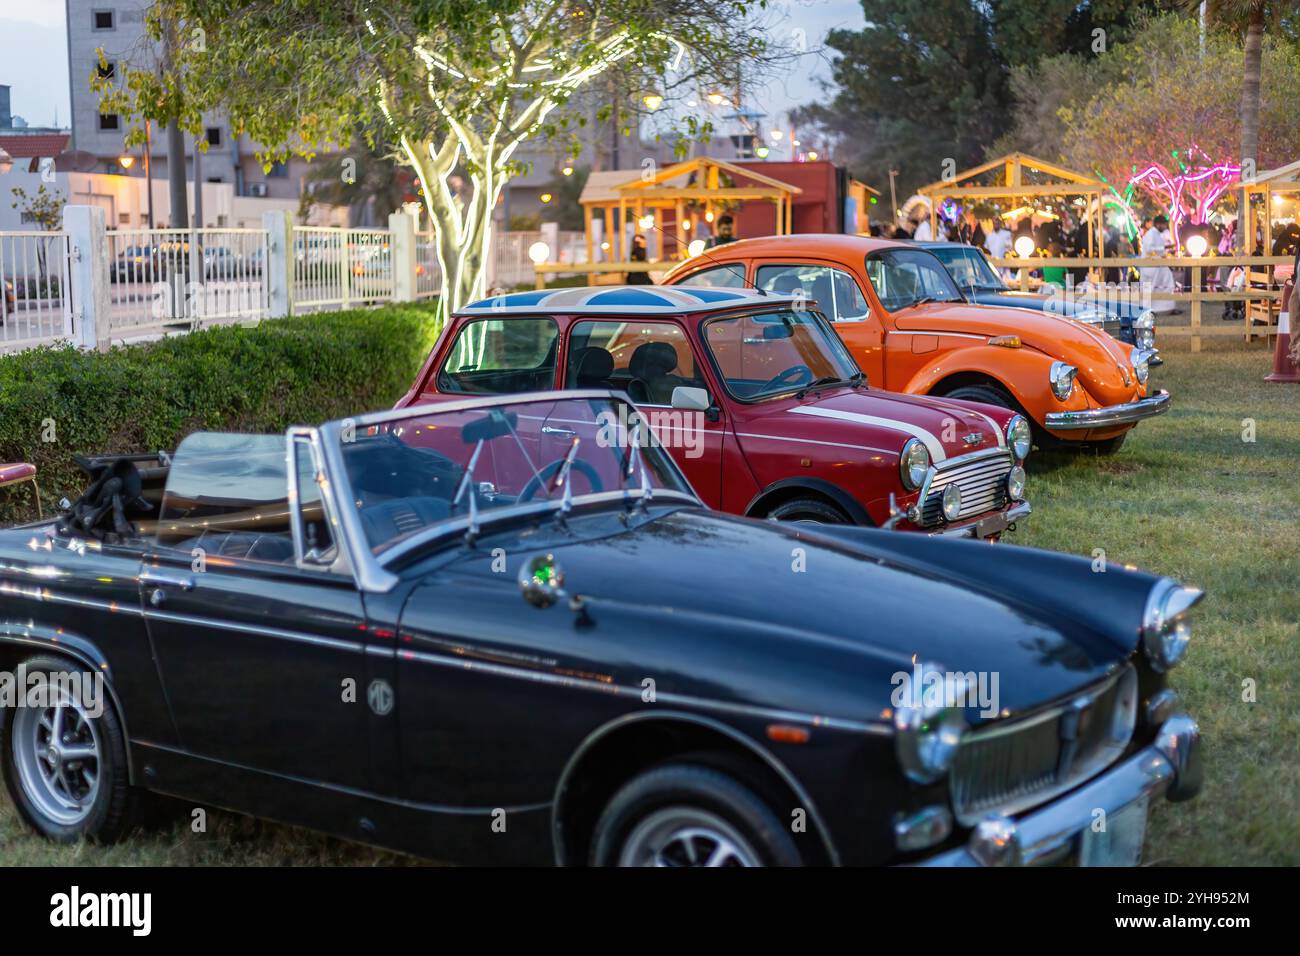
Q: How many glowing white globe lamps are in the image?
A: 4